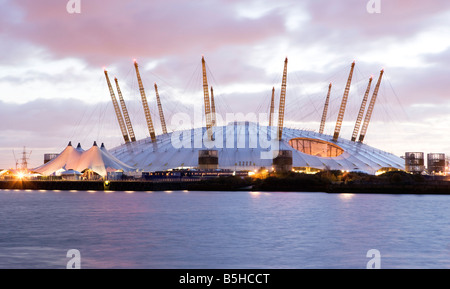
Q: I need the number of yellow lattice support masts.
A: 12